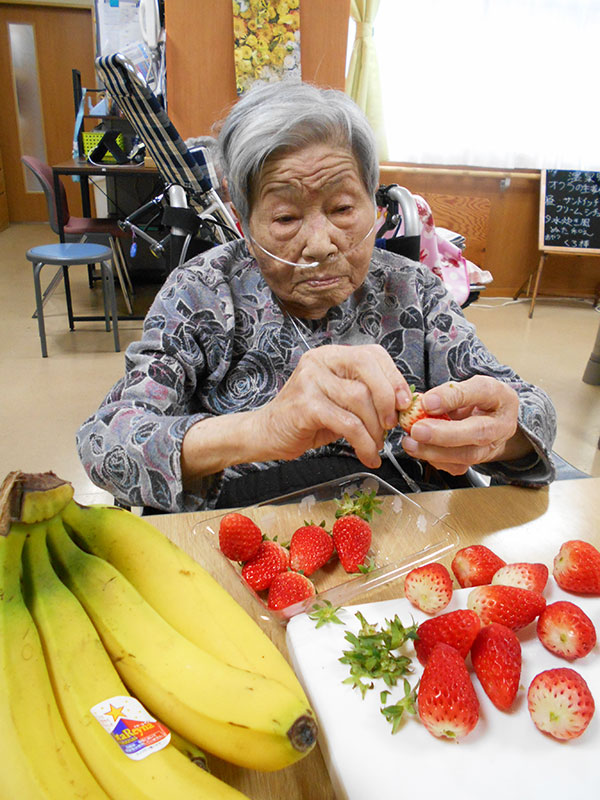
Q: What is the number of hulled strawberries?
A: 10